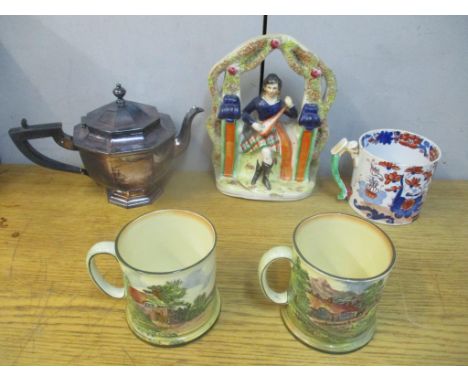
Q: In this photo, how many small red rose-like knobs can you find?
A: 3